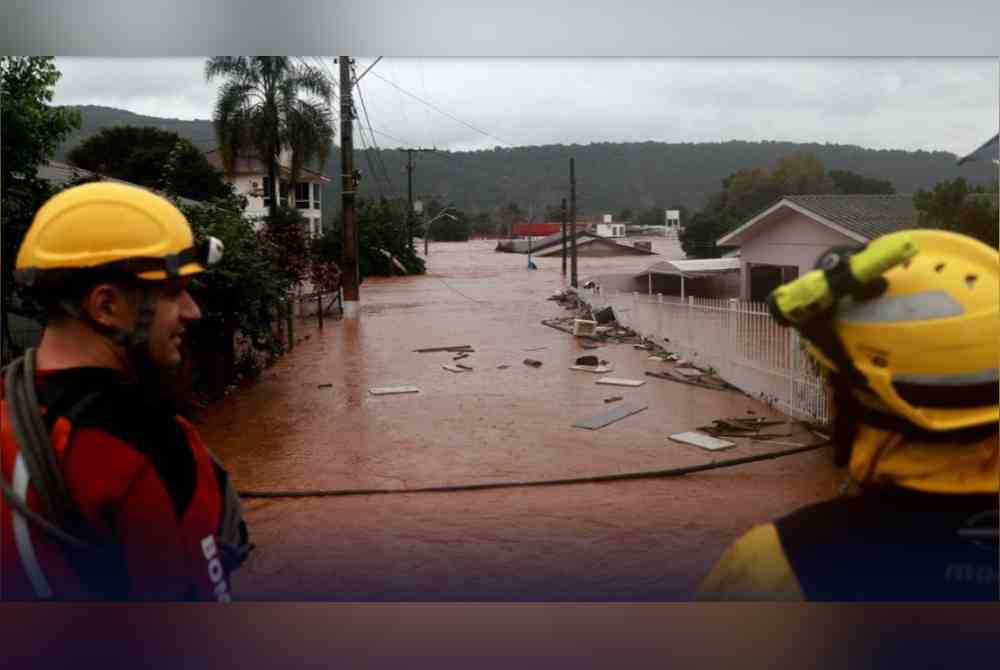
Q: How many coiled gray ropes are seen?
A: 1